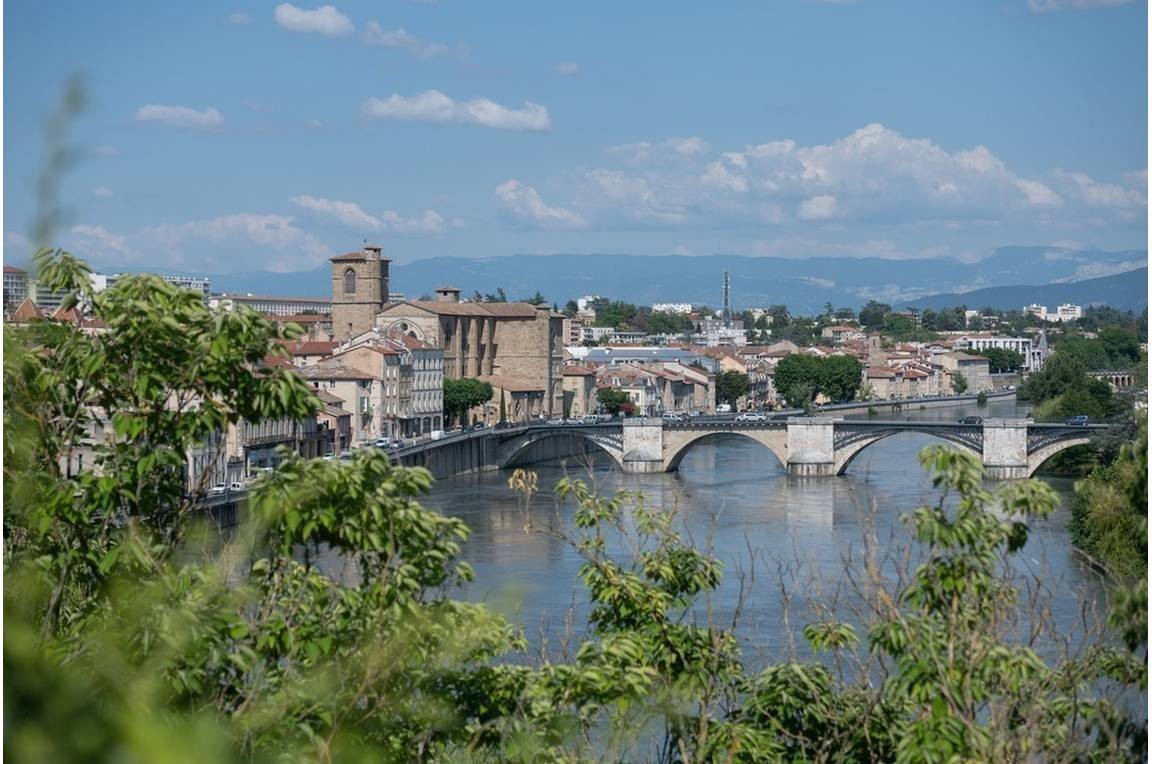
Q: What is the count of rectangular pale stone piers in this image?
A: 3